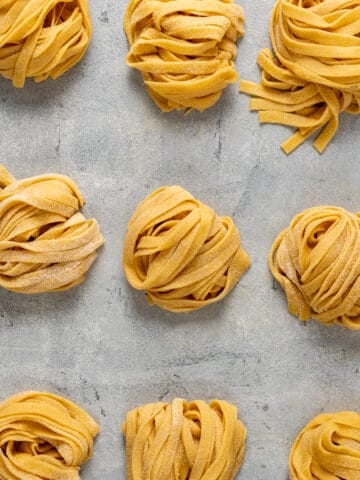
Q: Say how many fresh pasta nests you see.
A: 9